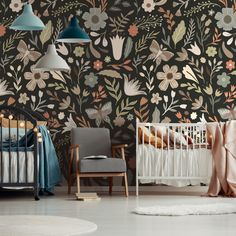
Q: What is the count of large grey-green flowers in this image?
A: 2